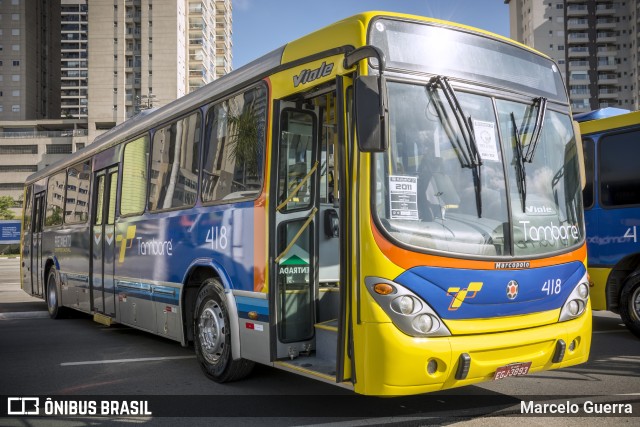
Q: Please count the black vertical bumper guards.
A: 2